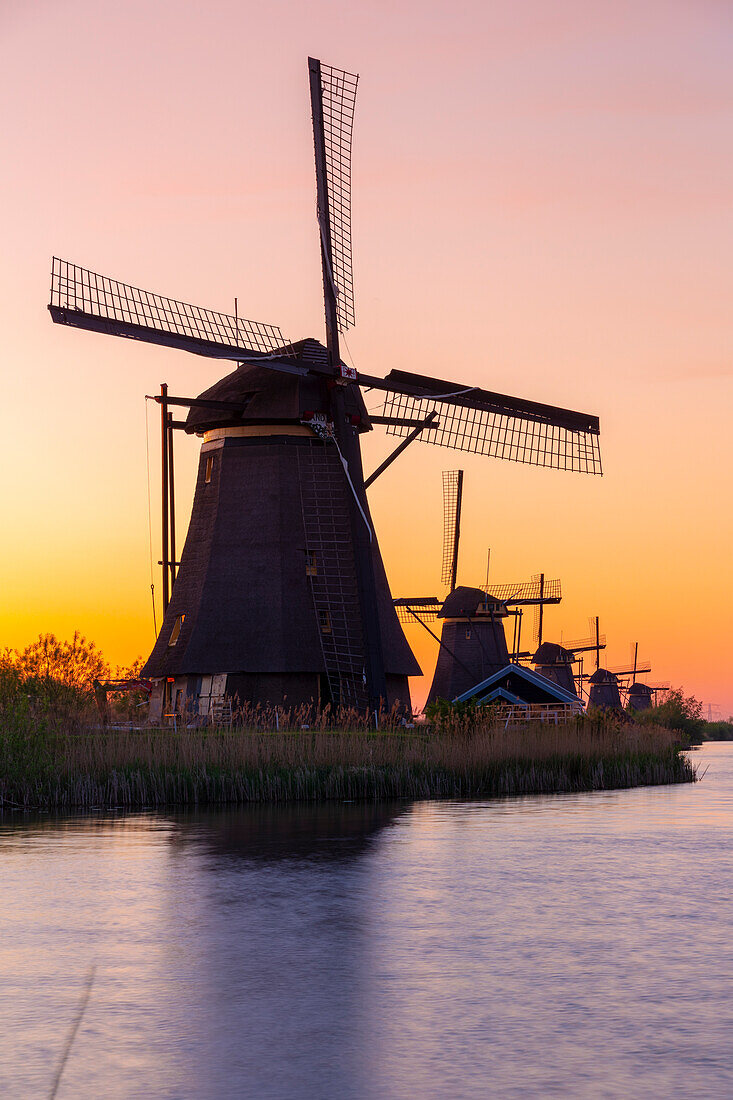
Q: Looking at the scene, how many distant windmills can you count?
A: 4